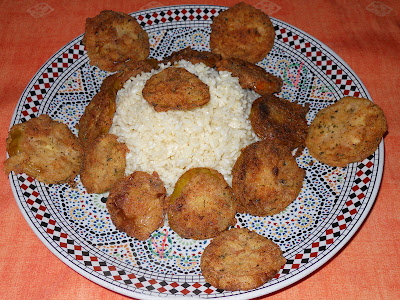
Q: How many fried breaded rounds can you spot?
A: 15